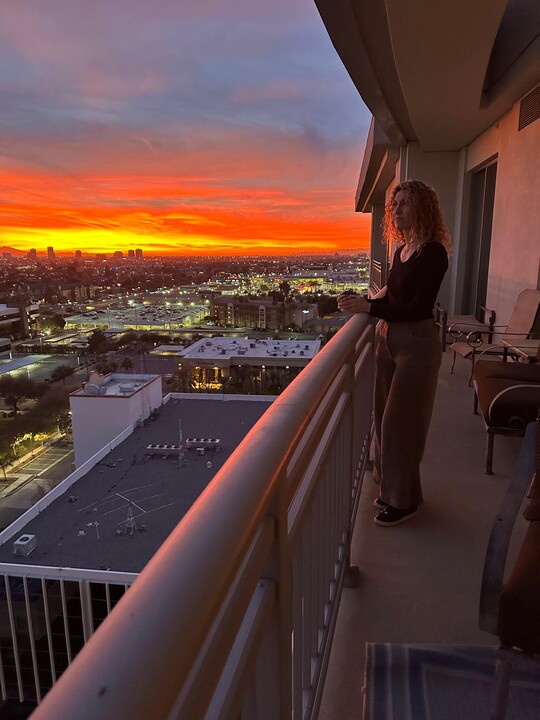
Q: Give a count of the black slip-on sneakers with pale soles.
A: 2